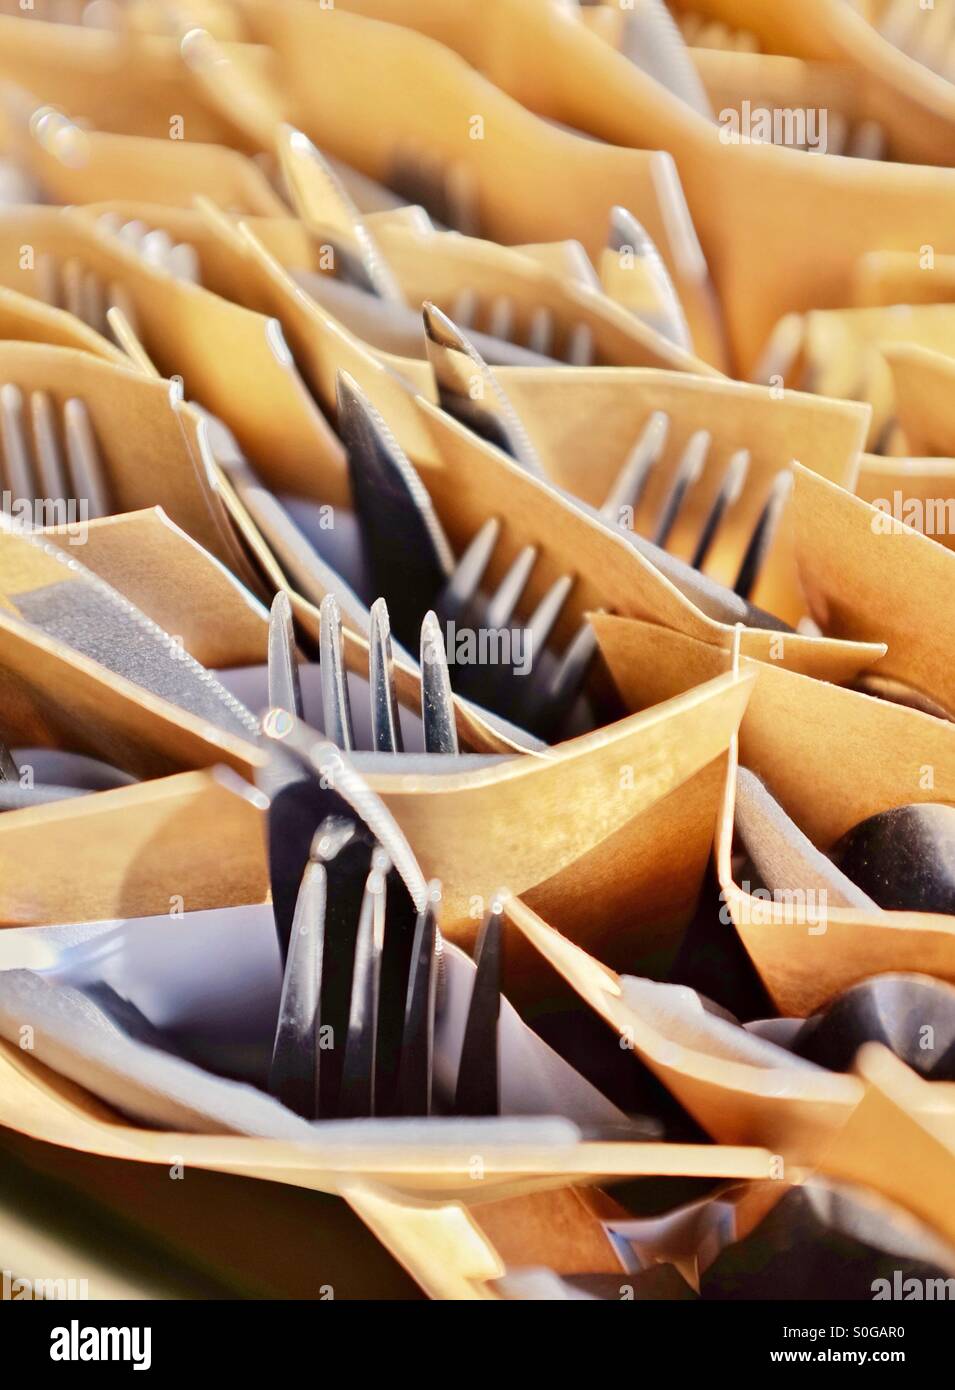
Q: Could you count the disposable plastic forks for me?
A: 0